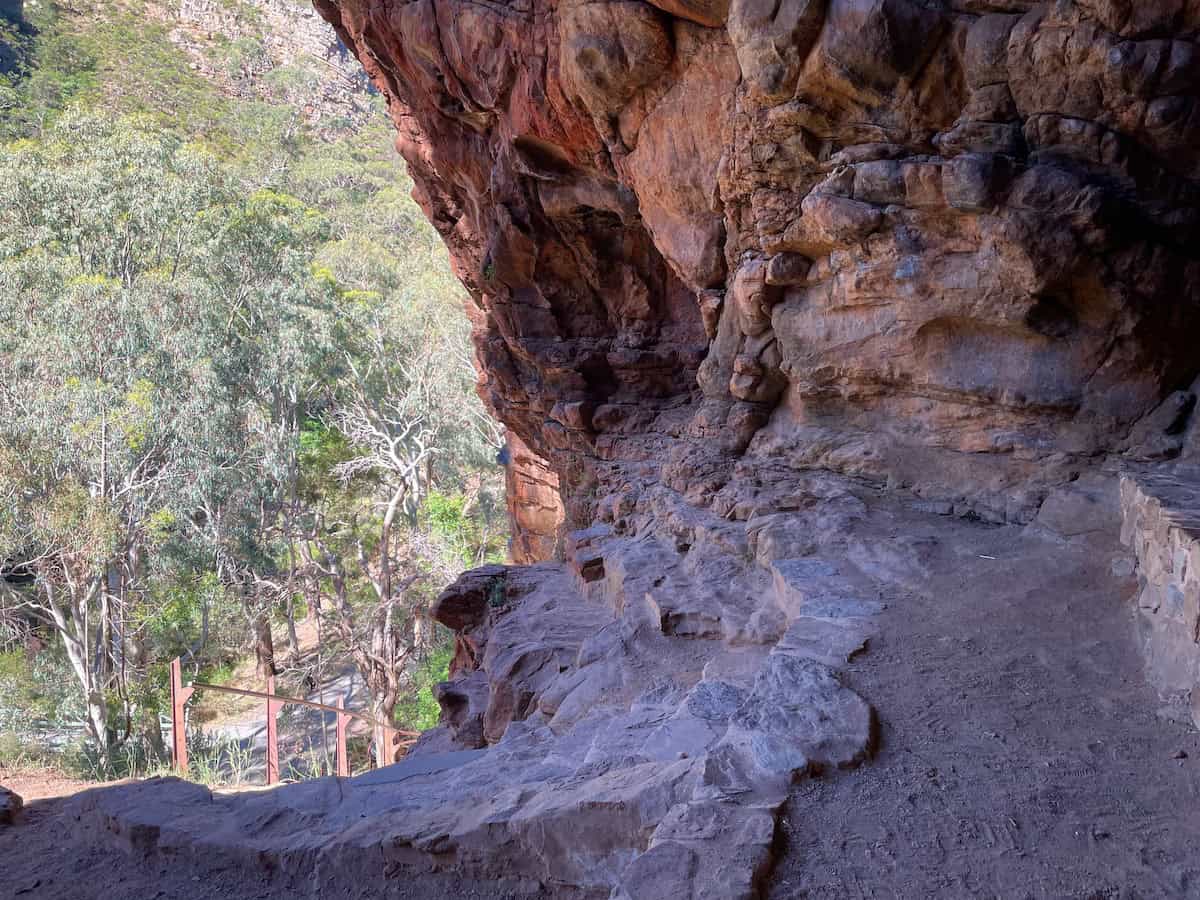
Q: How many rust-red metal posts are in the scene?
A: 4